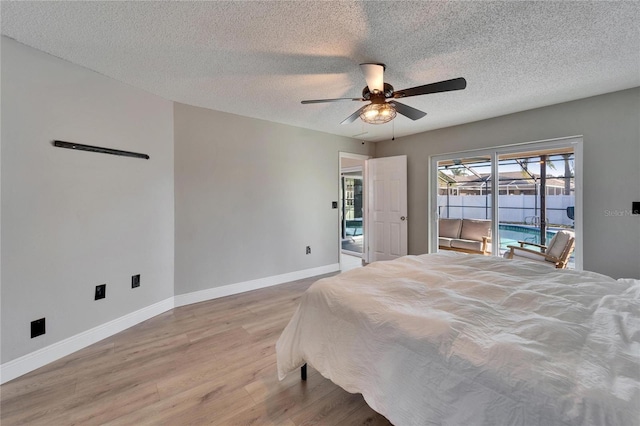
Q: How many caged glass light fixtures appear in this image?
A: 1